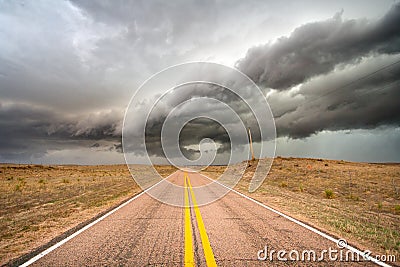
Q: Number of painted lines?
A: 4